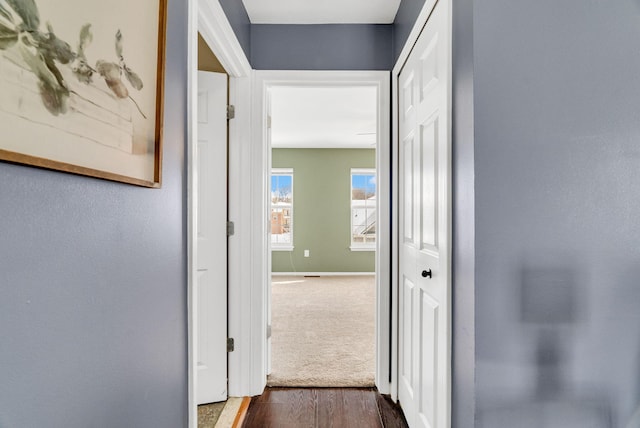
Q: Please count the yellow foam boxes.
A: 0